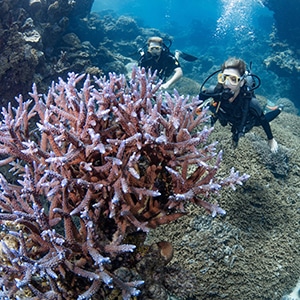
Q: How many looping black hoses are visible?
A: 3